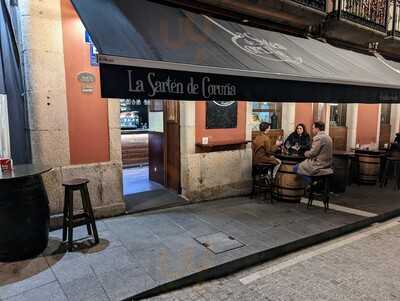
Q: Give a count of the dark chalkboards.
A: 1